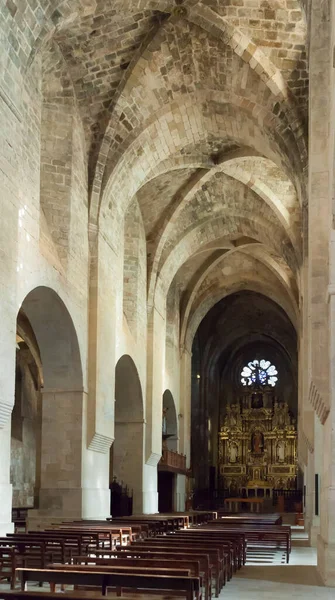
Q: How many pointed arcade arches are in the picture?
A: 3